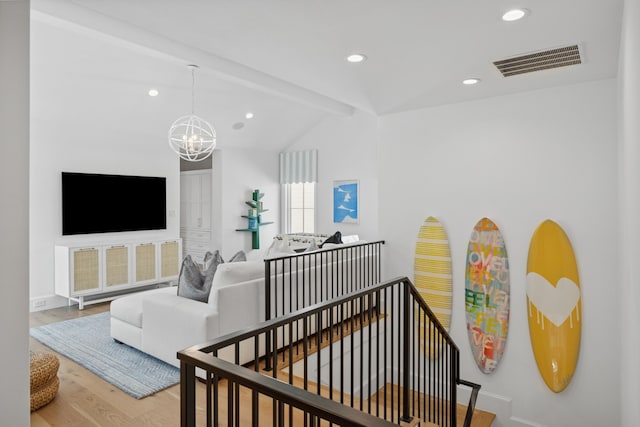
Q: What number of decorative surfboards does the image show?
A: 3